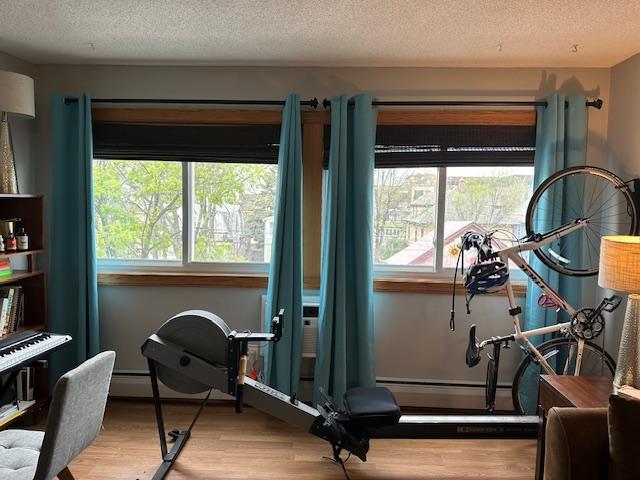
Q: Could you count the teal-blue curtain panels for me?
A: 4